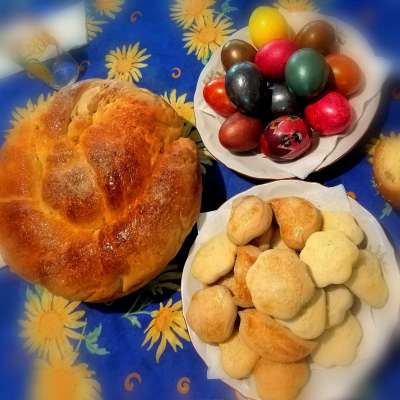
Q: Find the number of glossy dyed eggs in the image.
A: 12